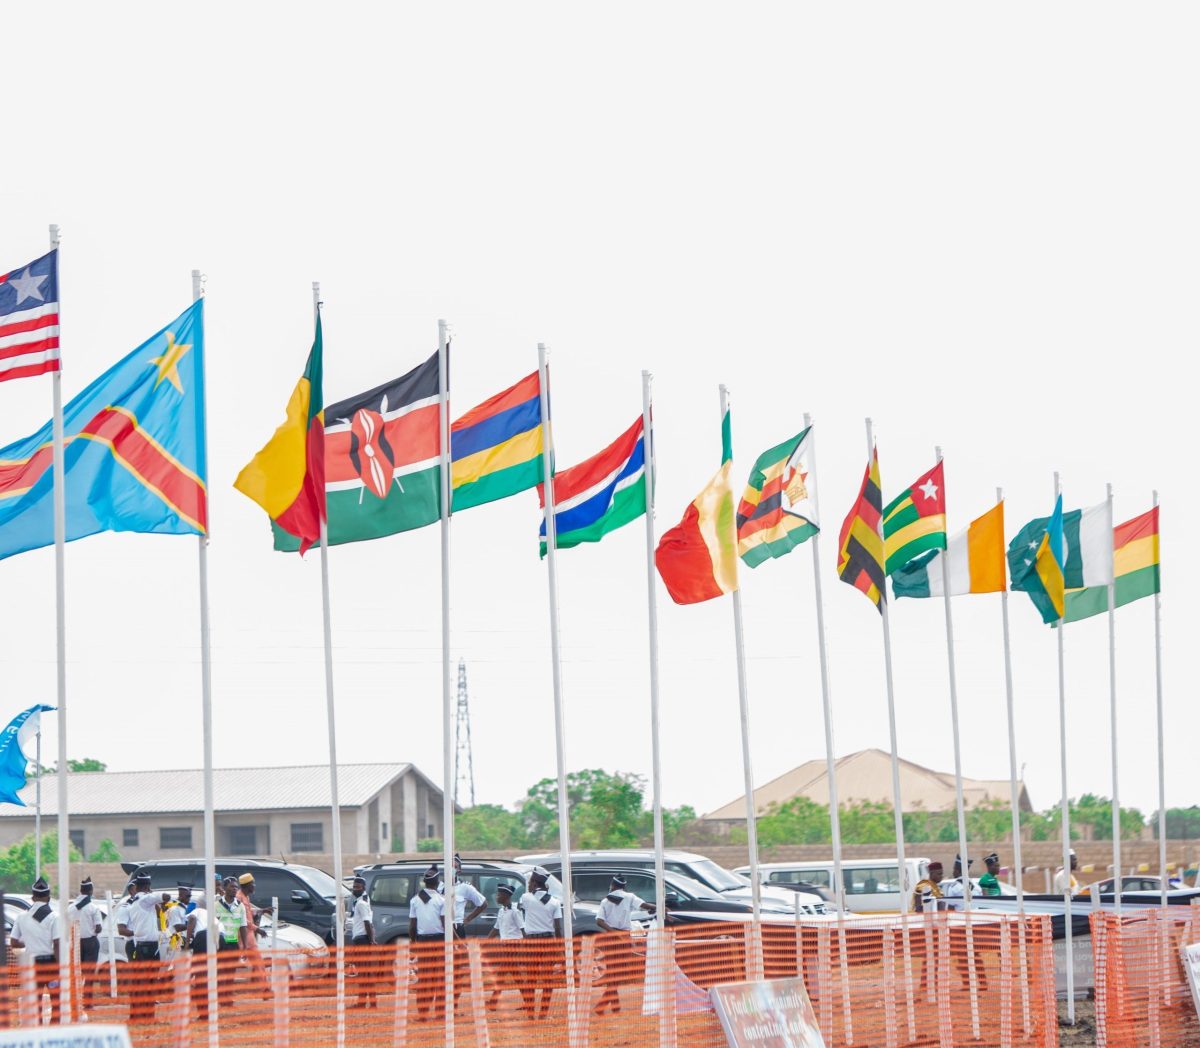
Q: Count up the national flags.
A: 14